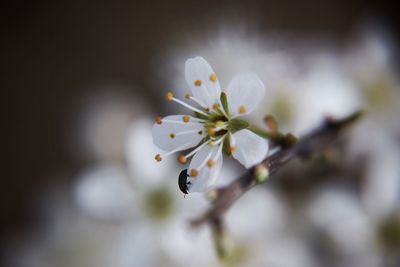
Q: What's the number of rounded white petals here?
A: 5